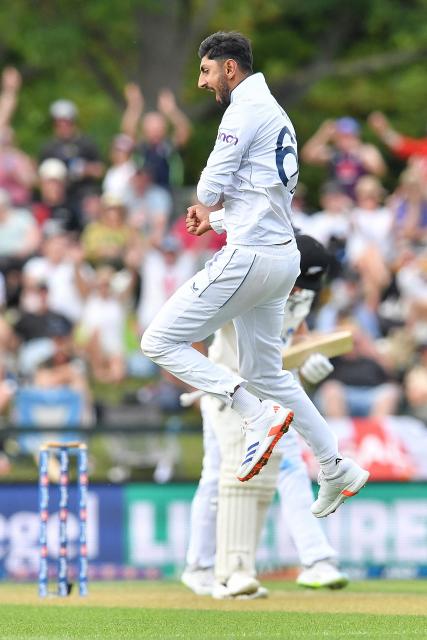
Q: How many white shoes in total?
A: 6